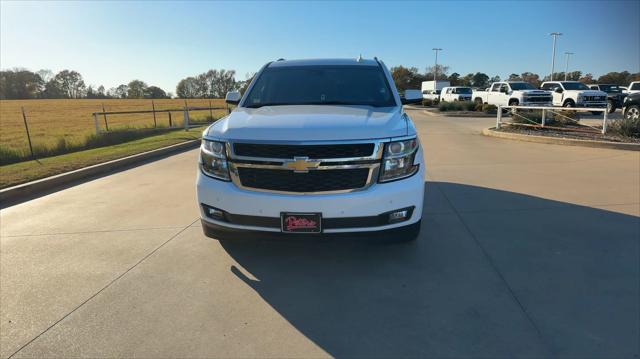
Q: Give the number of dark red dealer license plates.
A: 1